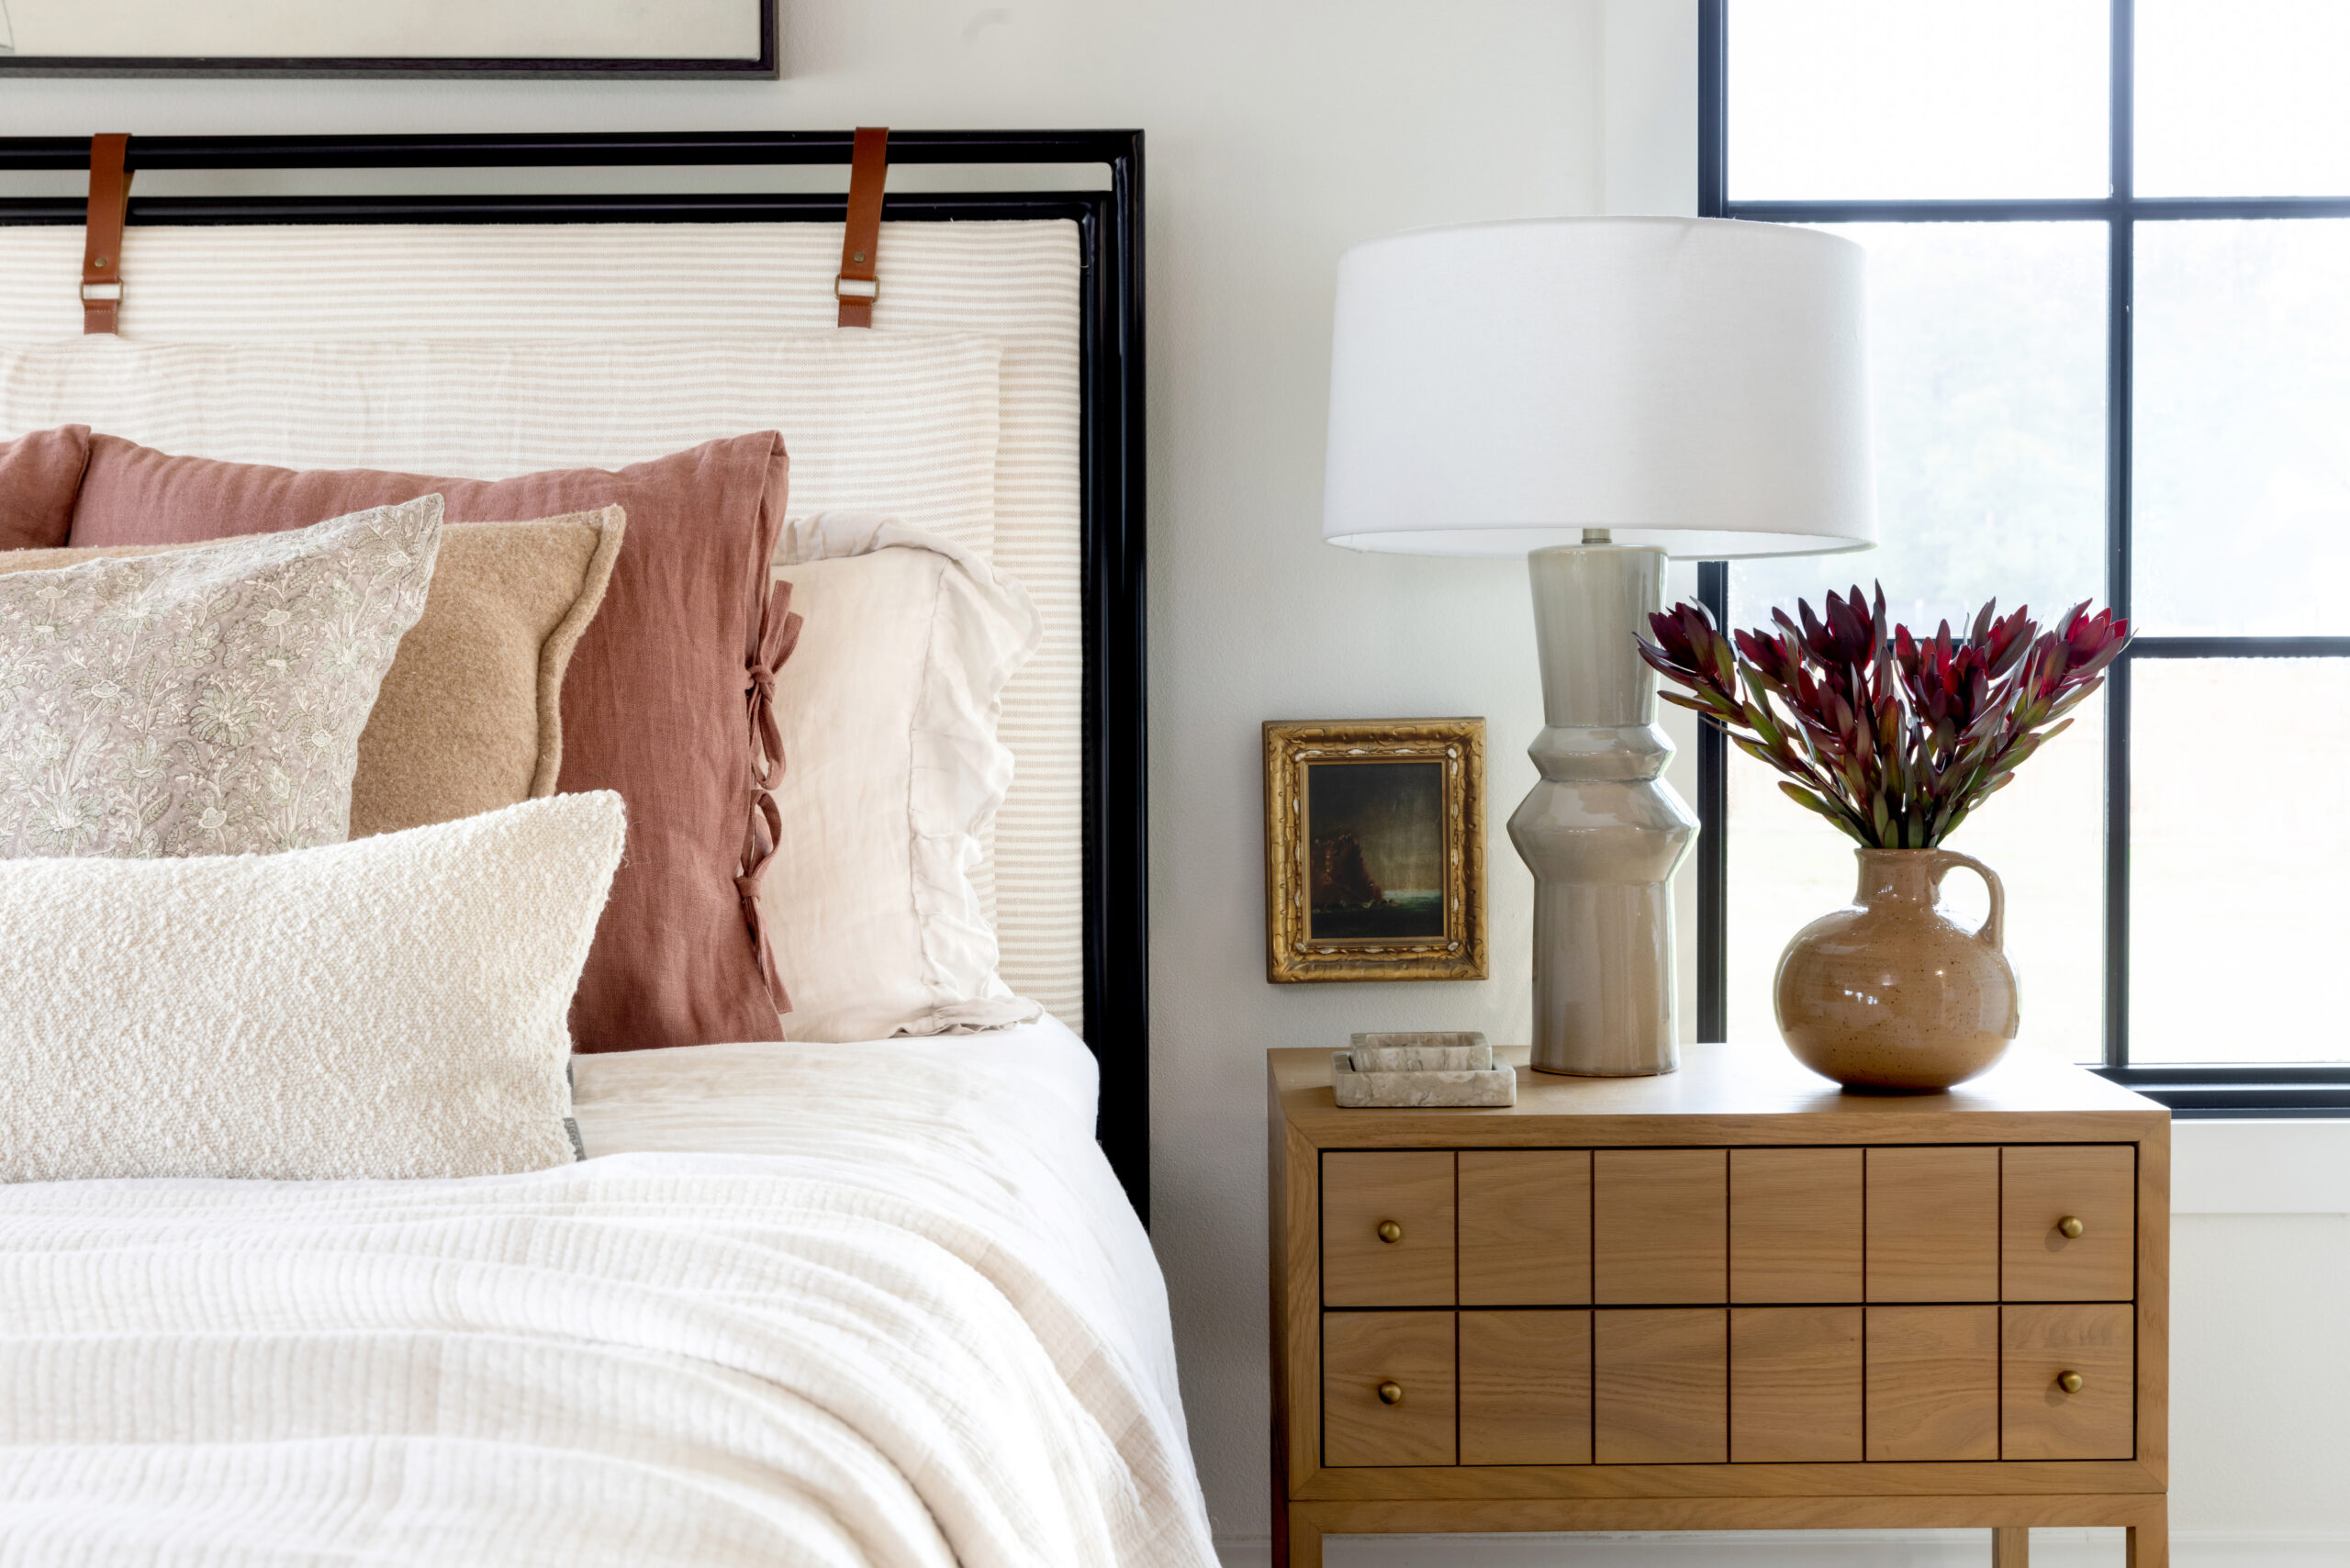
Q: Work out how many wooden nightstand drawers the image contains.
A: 2